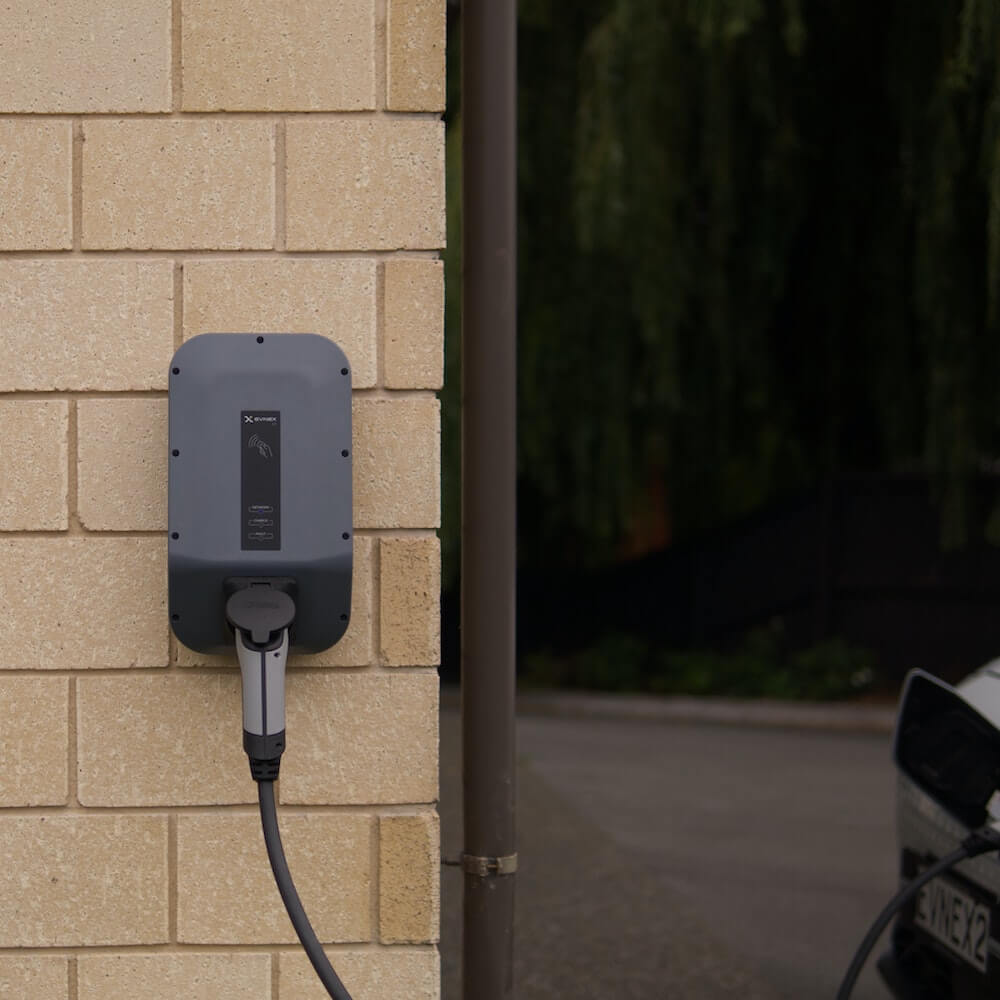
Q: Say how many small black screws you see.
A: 9